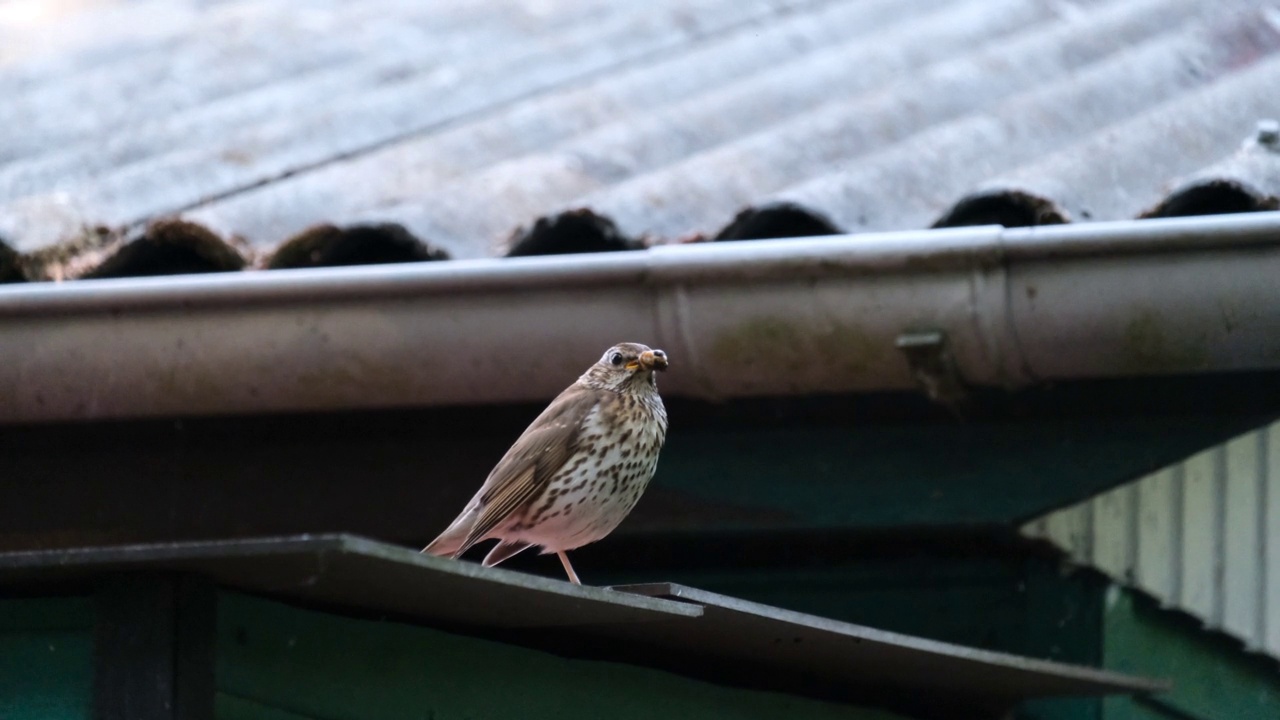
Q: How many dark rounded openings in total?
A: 7